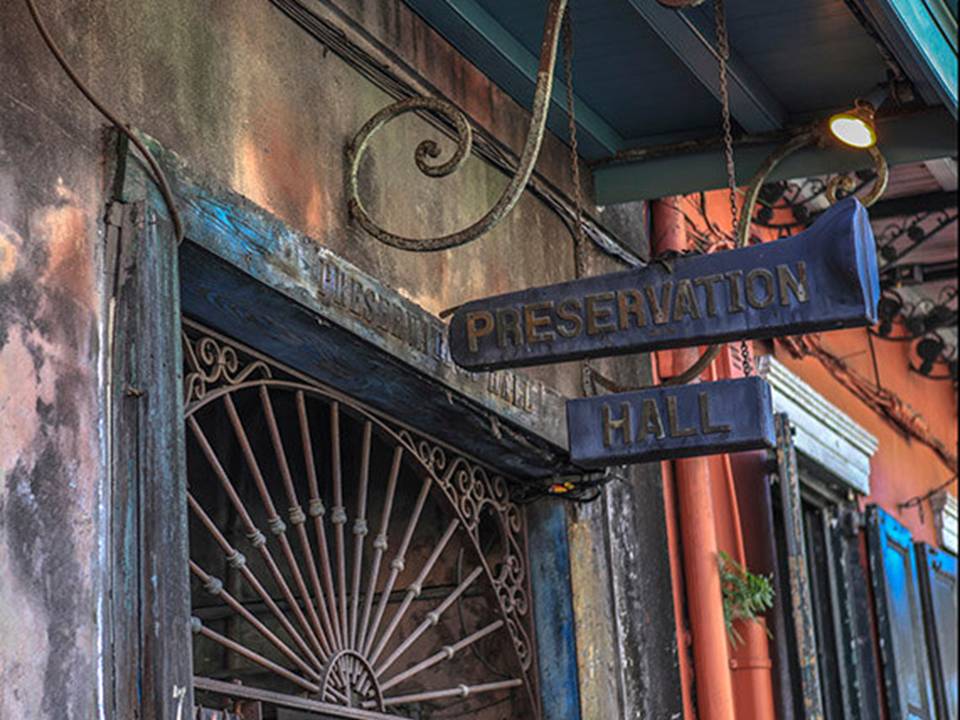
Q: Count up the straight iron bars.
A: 15